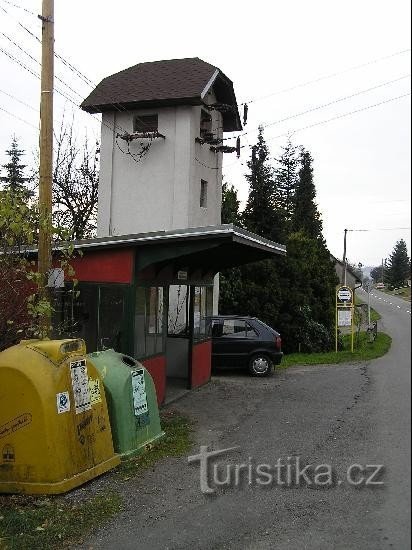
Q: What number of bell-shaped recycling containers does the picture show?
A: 2